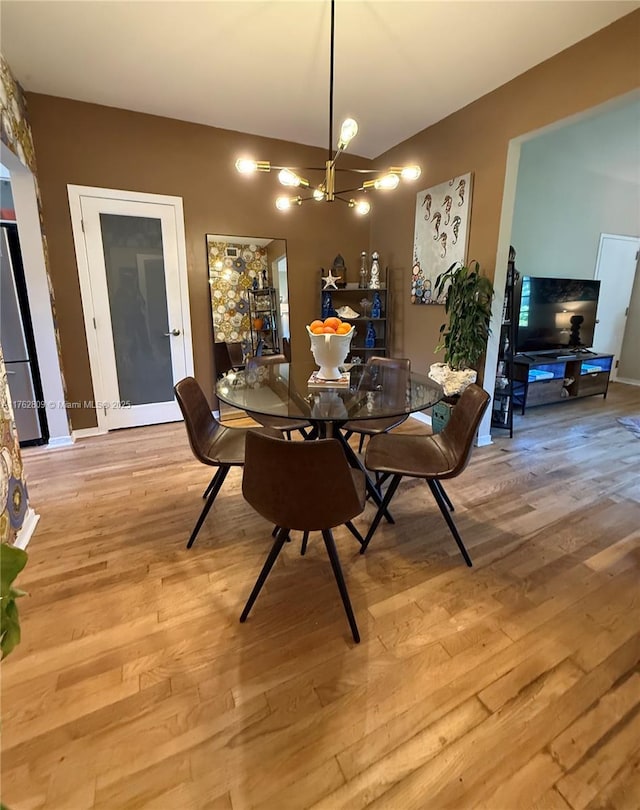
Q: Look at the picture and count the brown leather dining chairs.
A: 5